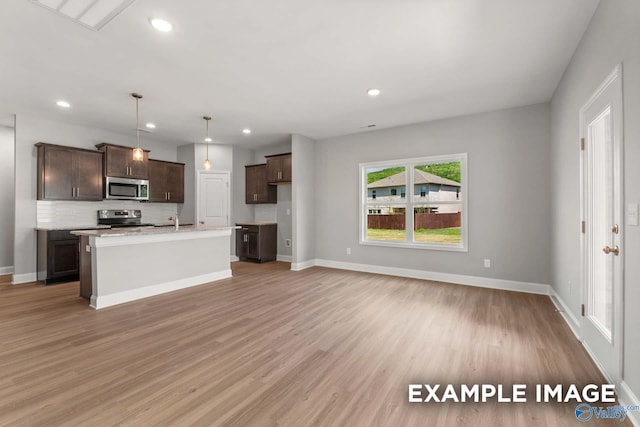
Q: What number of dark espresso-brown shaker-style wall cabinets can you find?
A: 5